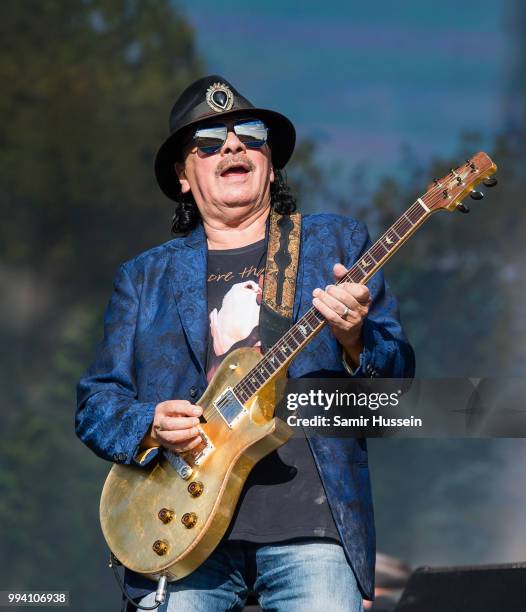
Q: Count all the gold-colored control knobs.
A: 4